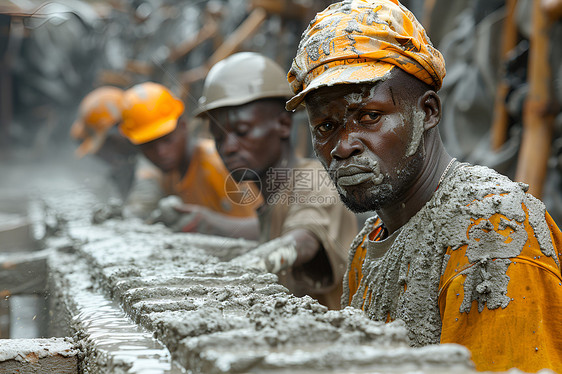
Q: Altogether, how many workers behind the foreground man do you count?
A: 3